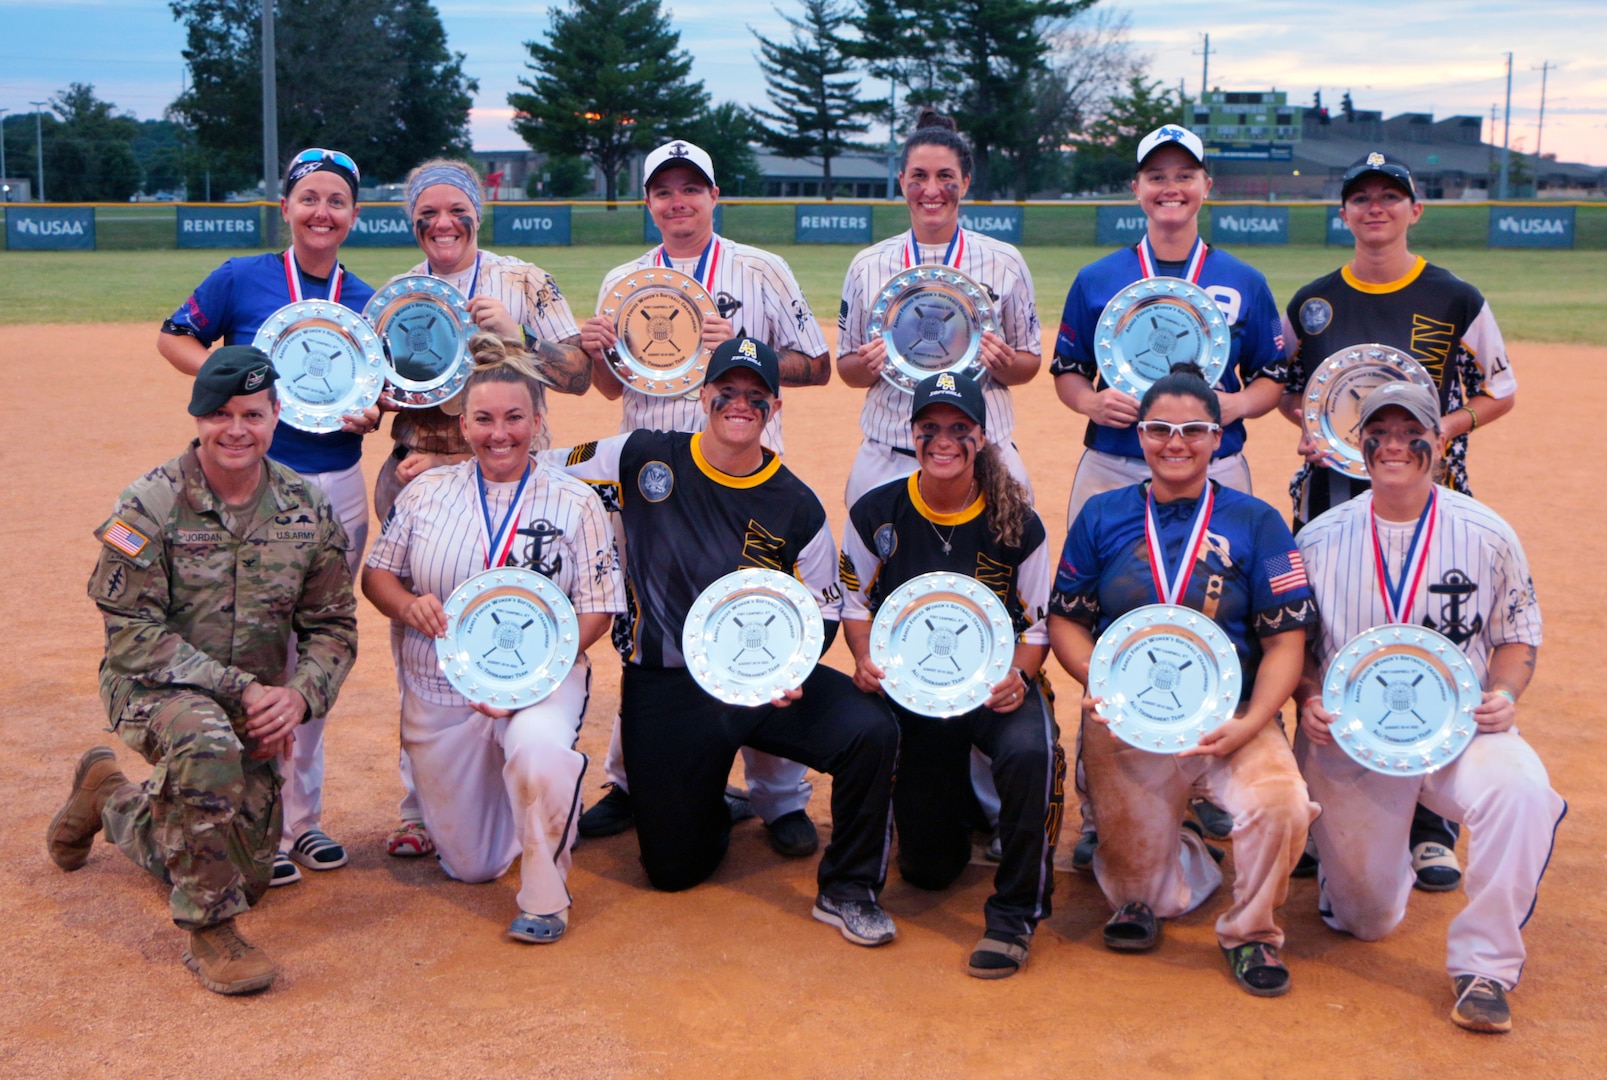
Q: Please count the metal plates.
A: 11